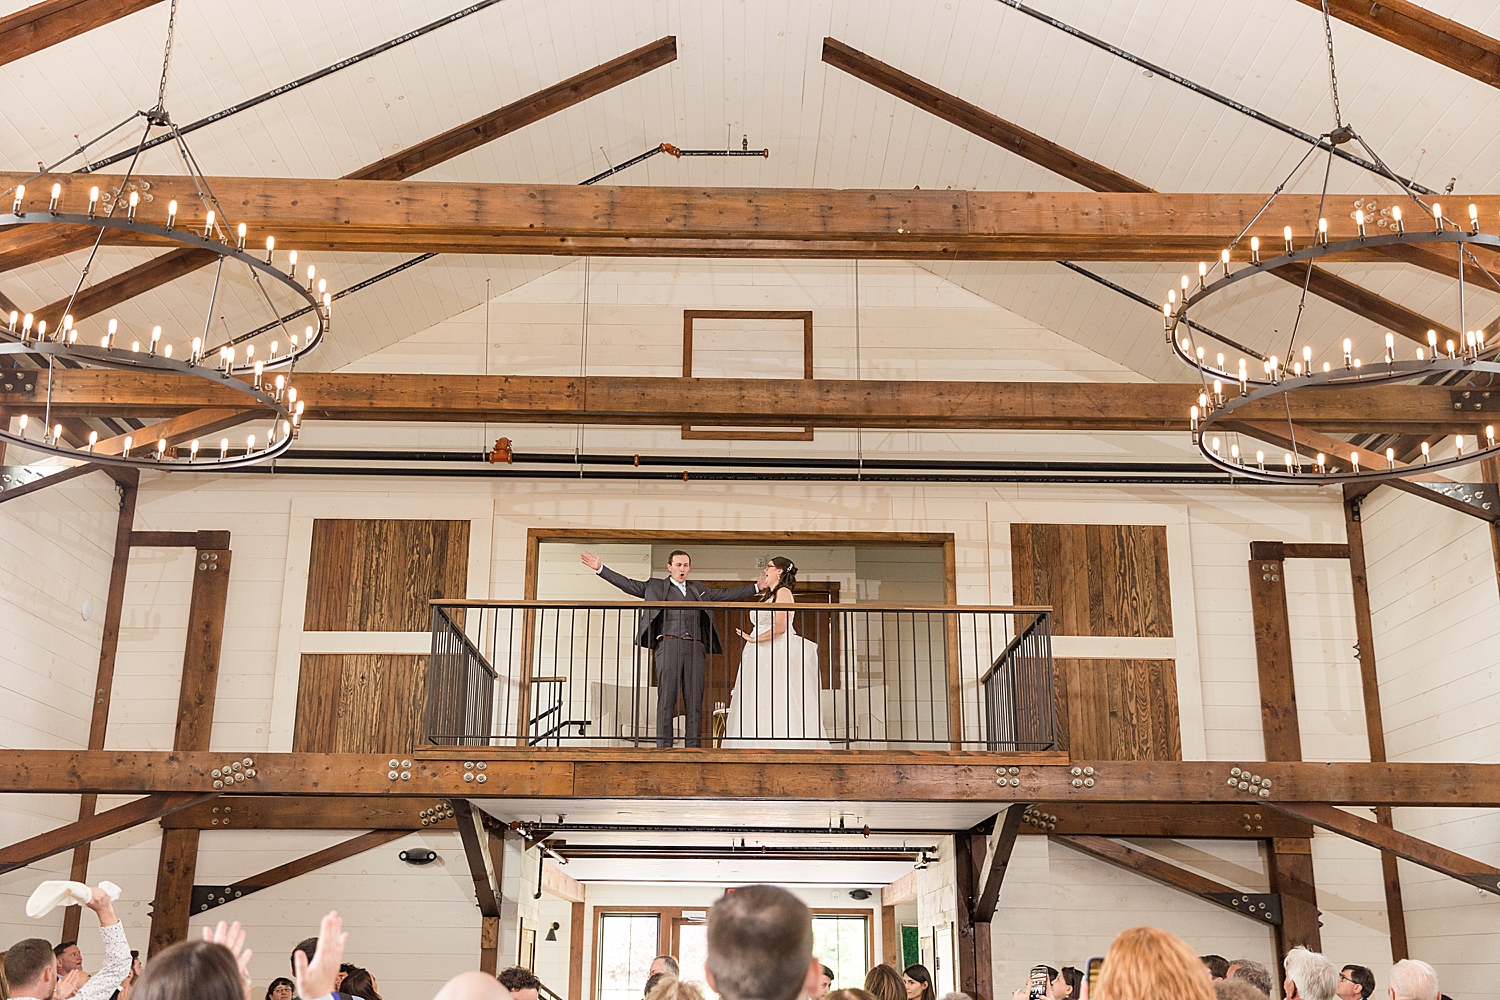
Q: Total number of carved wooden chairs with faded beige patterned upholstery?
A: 0